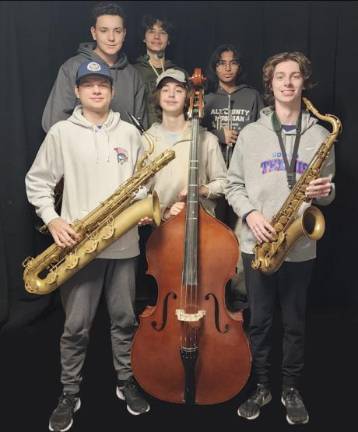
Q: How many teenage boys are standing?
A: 6